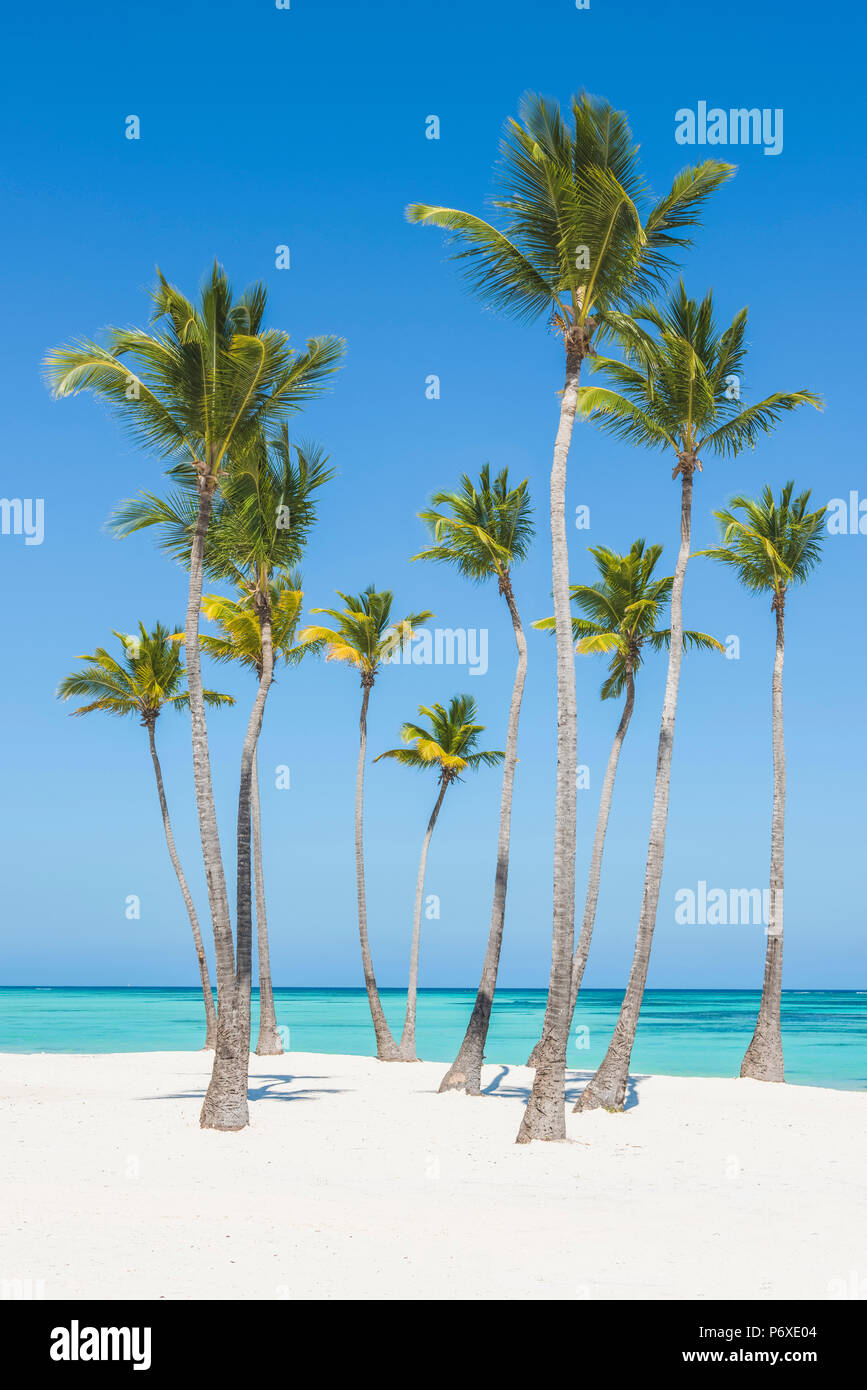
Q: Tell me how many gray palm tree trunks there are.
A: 11